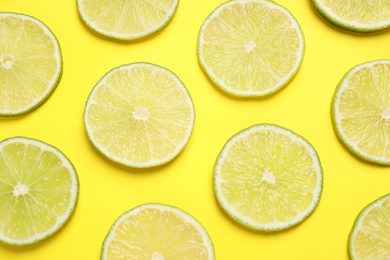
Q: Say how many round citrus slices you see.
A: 10